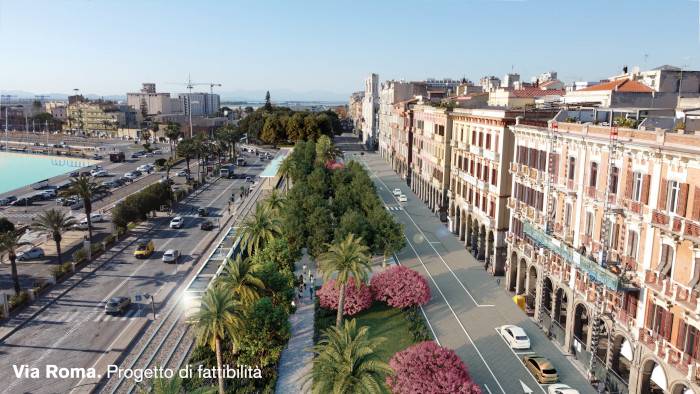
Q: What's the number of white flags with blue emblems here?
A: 0